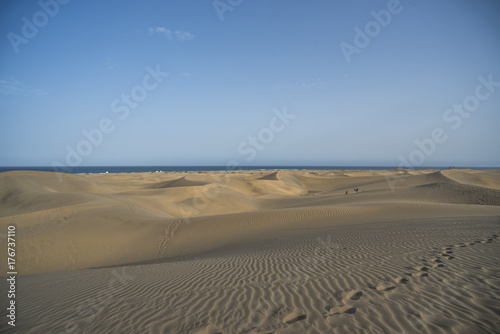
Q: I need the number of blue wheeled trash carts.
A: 0